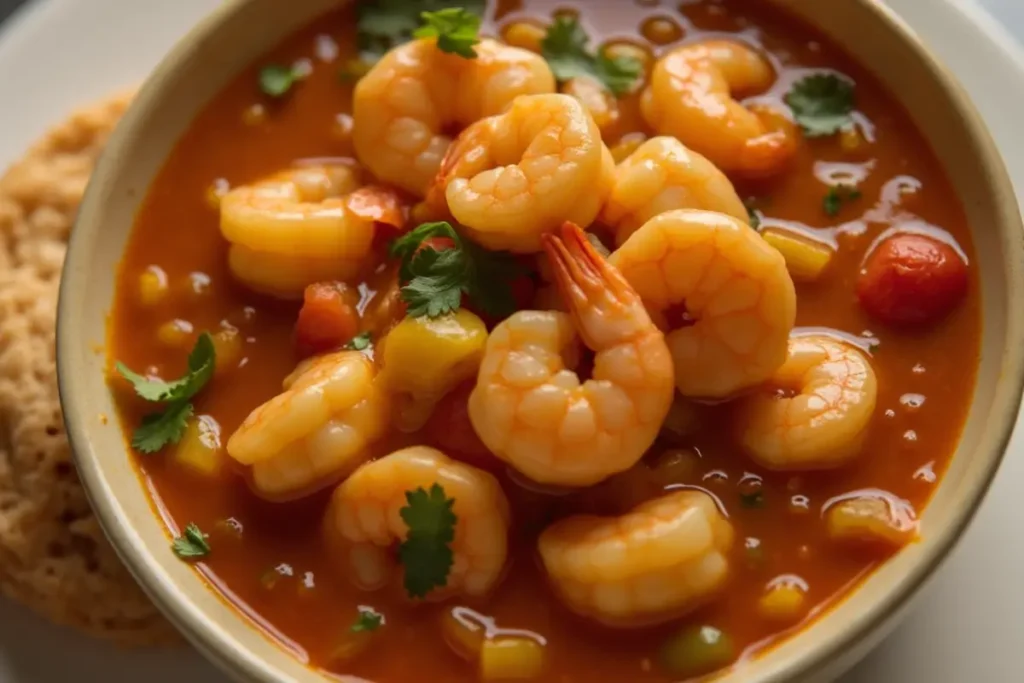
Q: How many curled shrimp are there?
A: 11